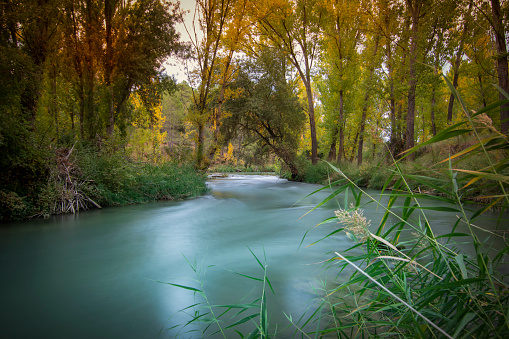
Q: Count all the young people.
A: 0